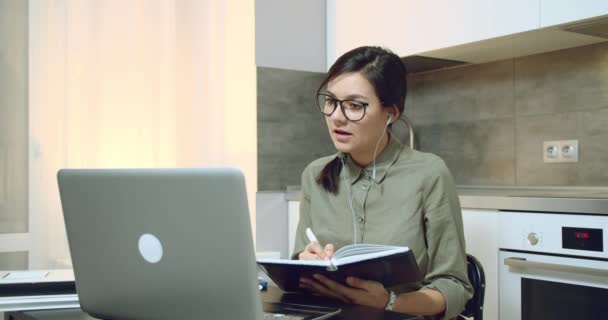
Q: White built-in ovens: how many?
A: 1